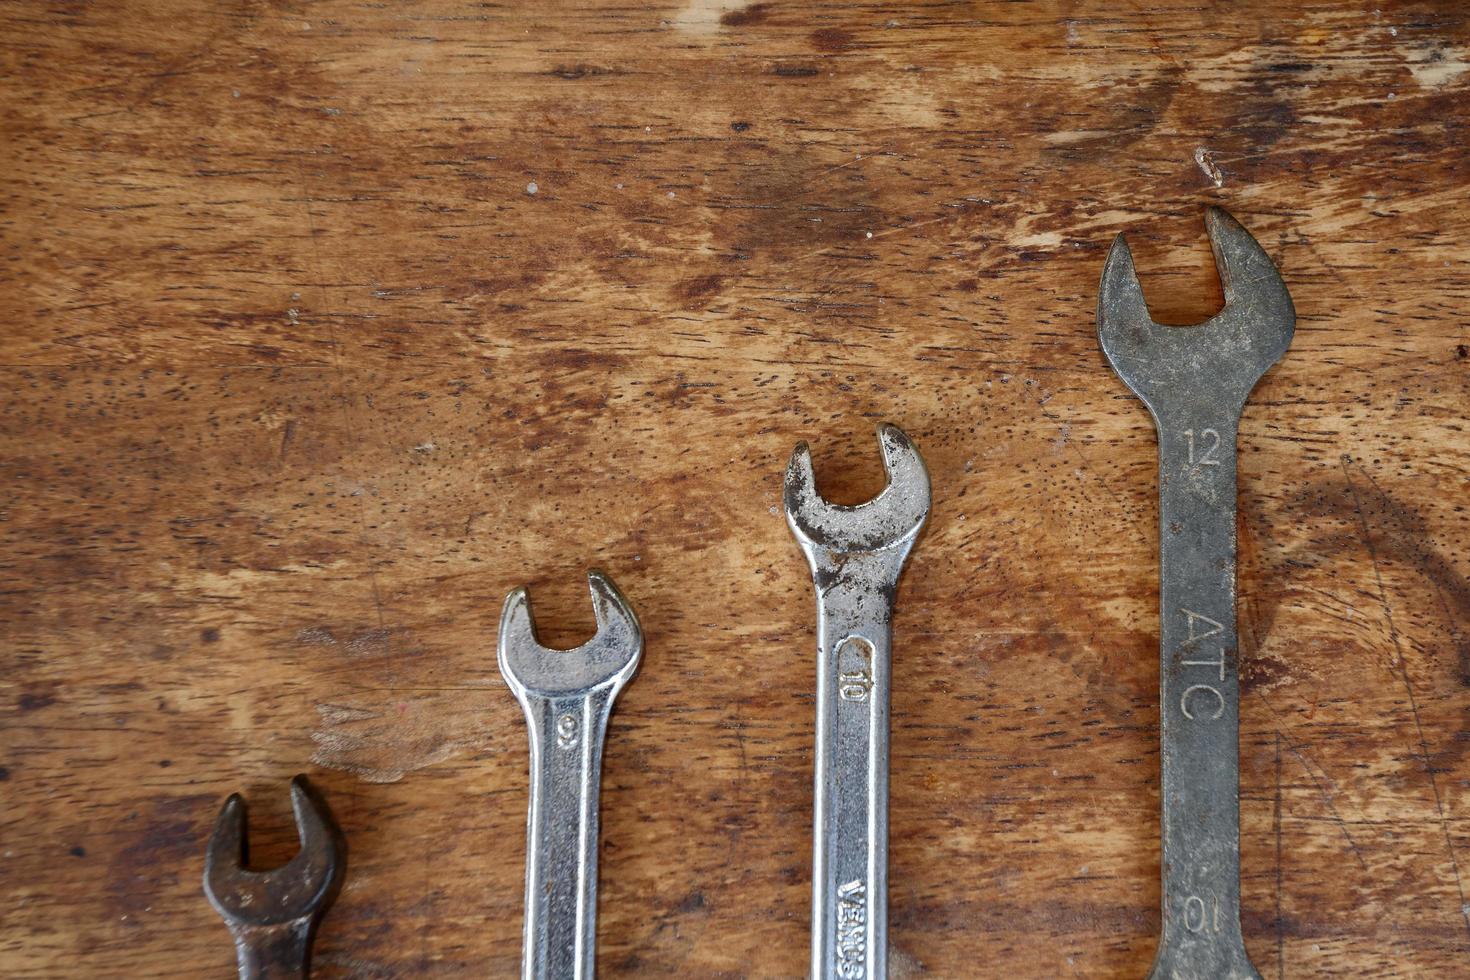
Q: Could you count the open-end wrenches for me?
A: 4